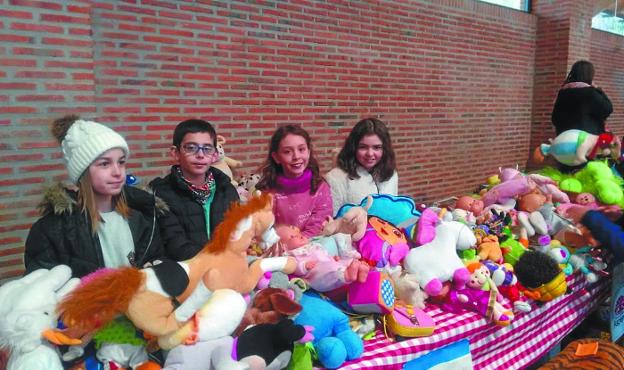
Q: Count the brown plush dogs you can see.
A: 1